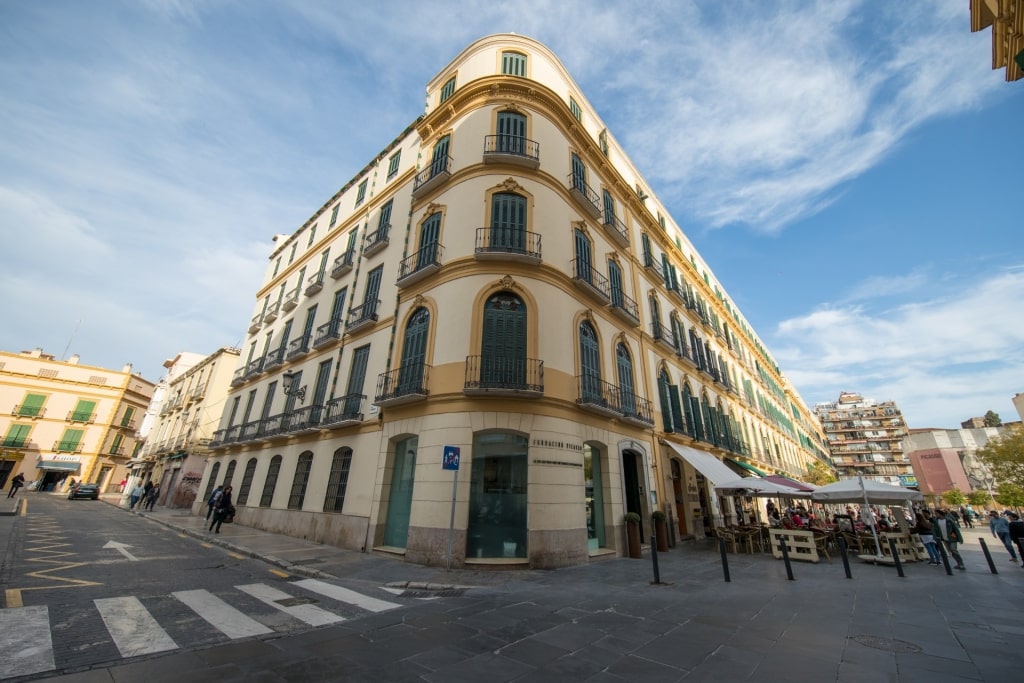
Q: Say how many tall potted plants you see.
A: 2